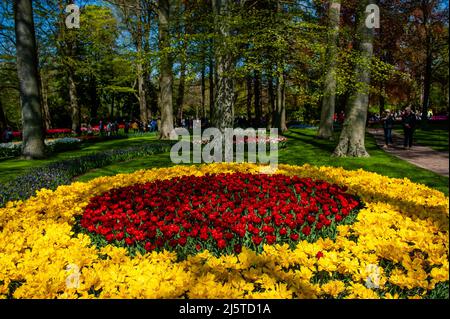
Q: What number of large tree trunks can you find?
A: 5